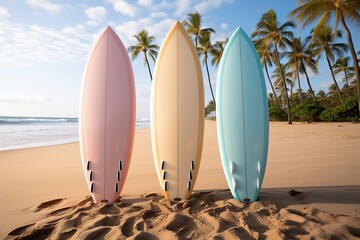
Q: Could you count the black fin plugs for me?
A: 12